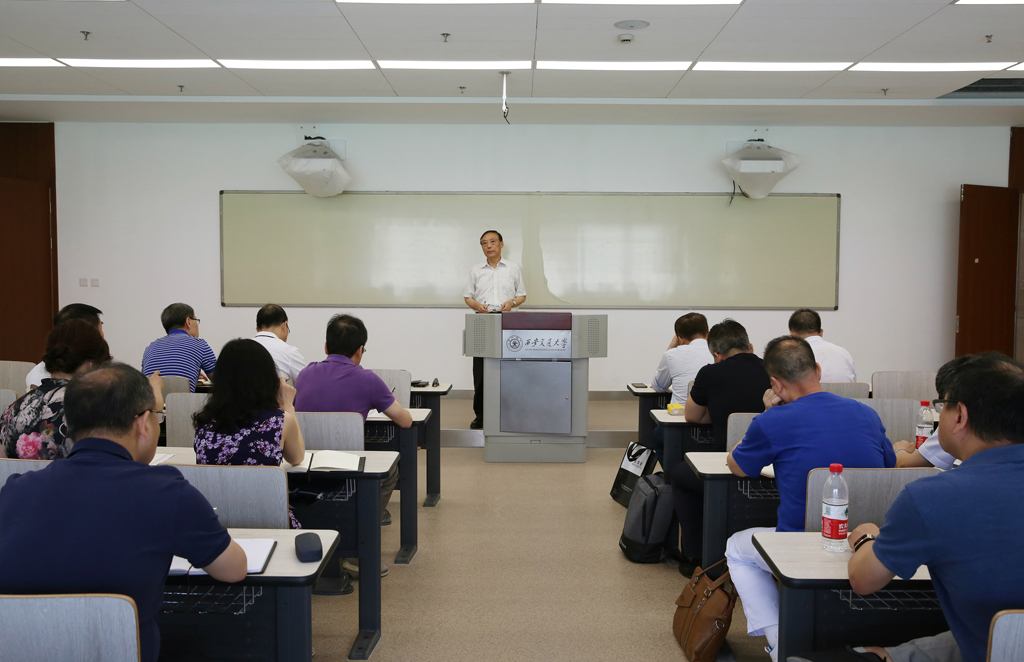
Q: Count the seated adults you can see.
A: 13